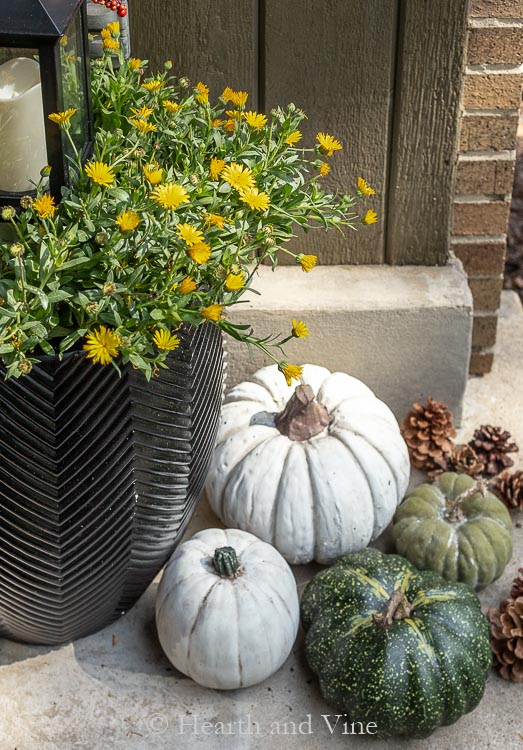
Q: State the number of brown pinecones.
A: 6